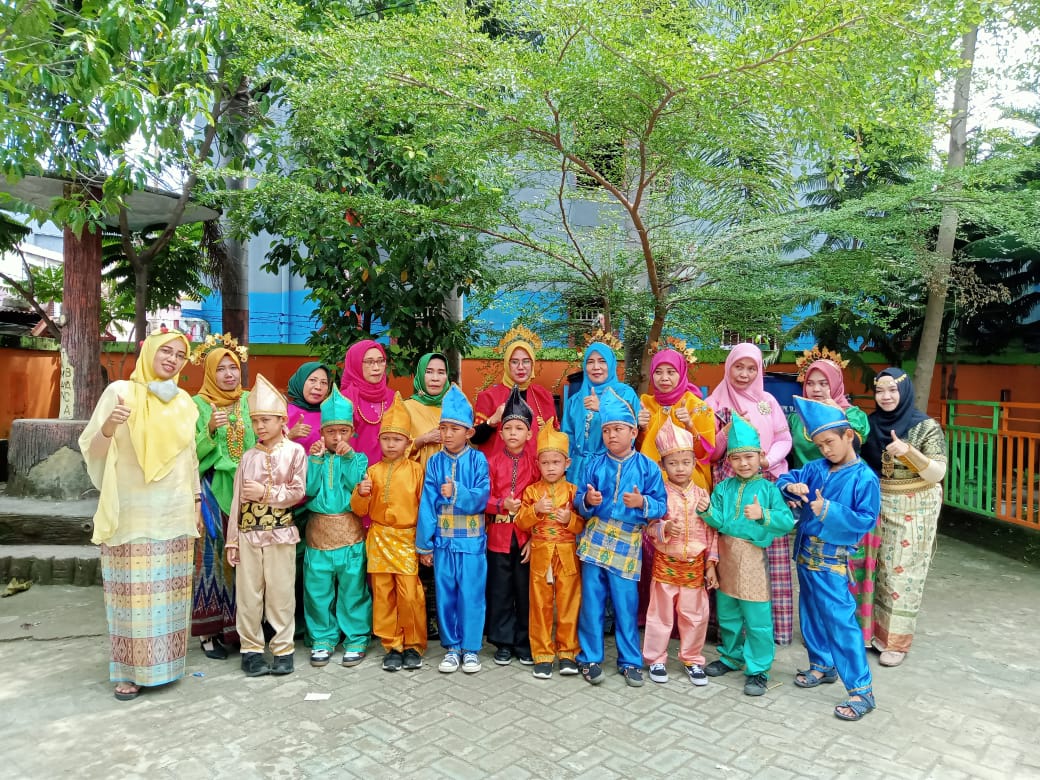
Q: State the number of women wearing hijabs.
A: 11